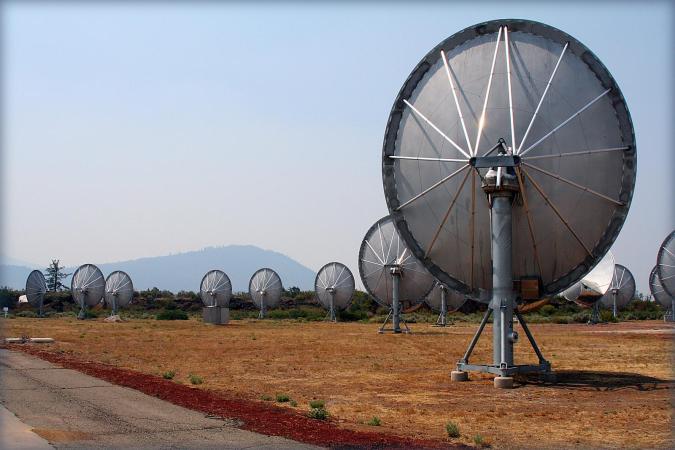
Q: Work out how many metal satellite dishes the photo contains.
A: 13